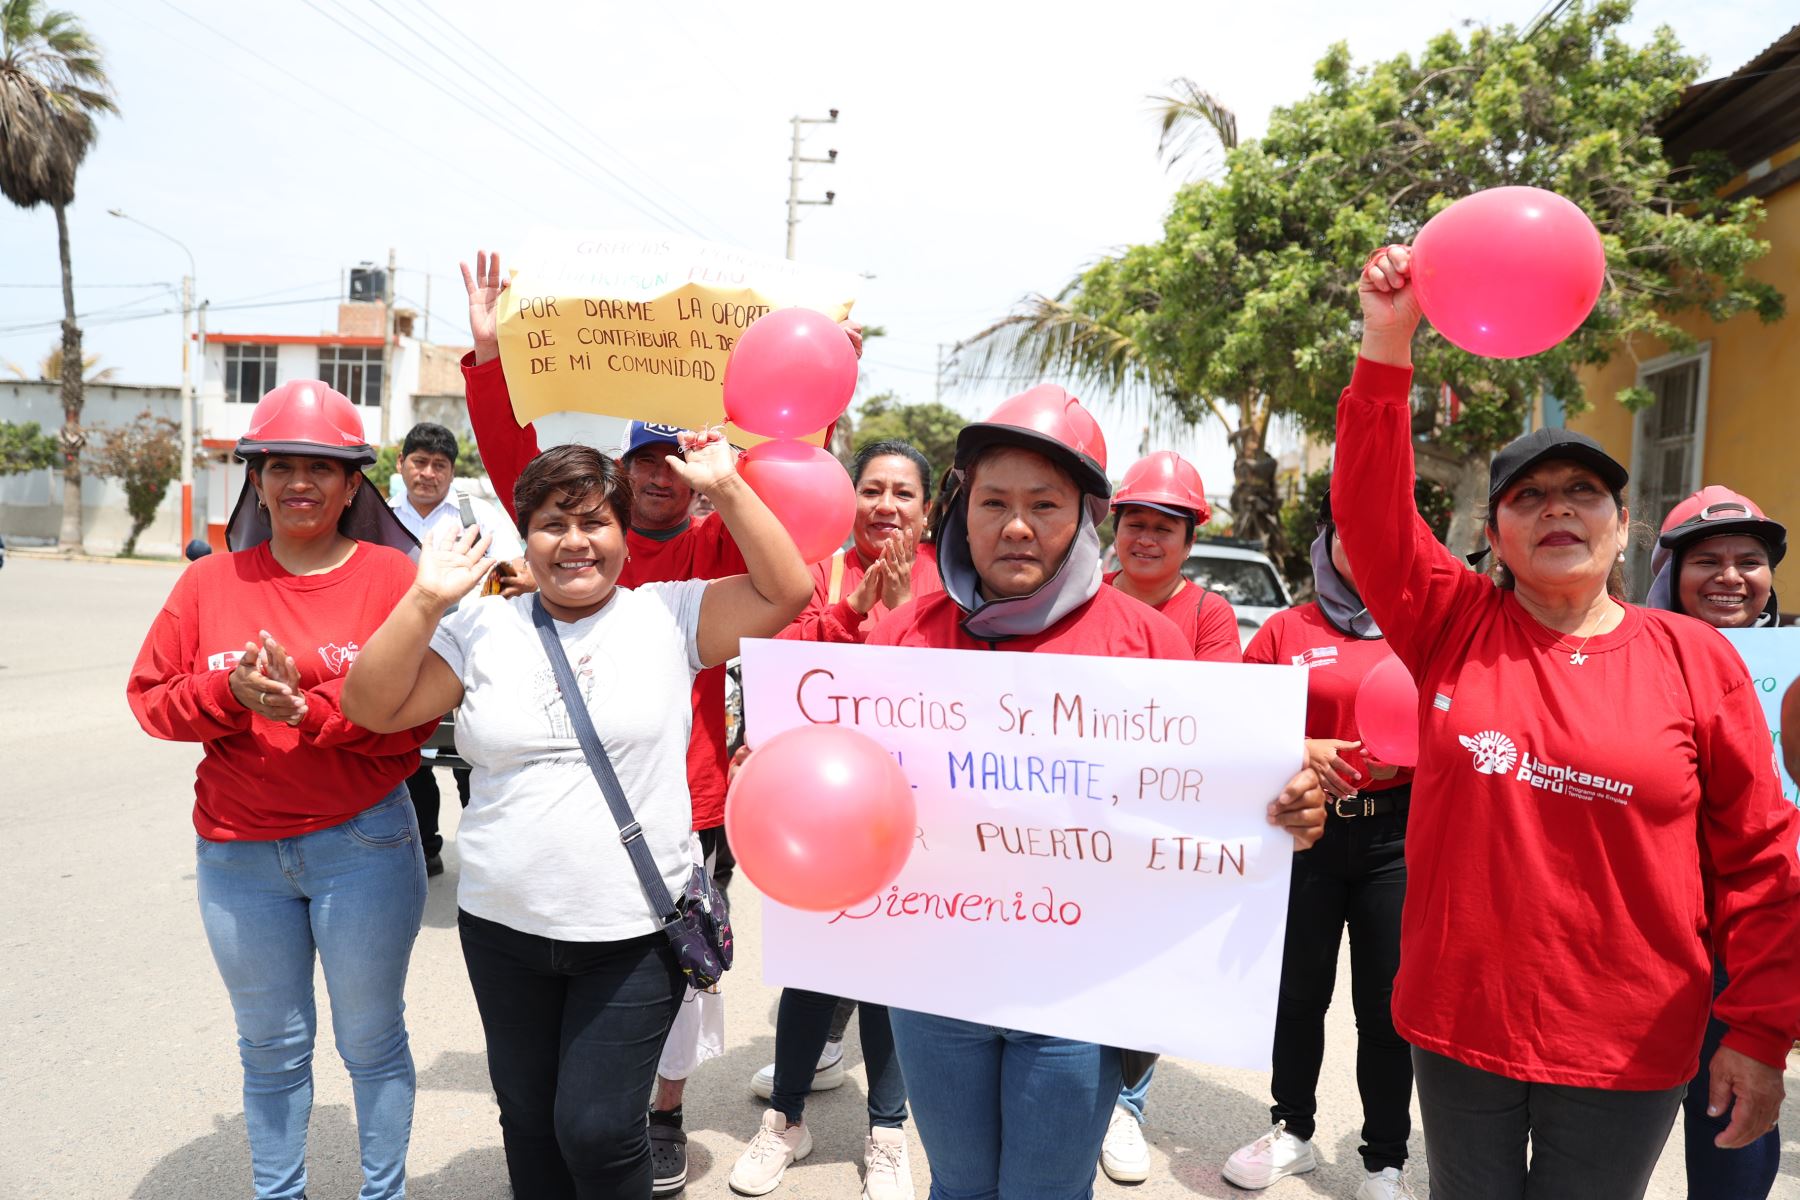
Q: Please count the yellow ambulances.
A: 0